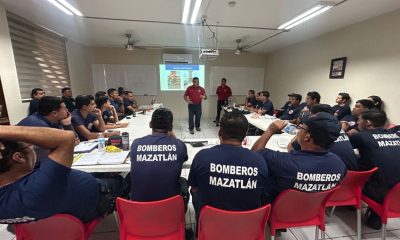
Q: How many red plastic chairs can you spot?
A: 6